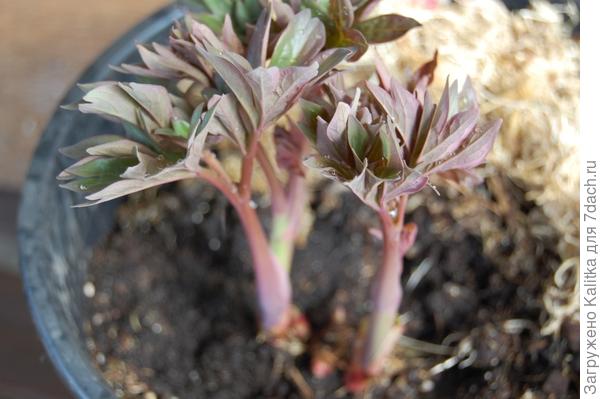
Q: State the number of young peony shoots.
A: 3